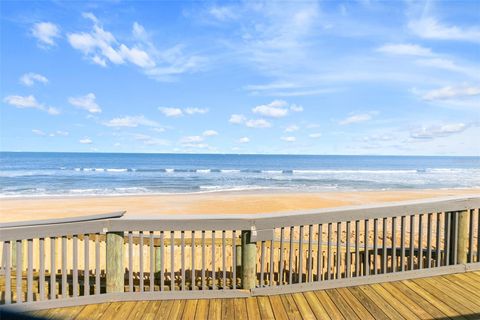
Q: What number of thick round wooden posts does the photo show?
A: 3